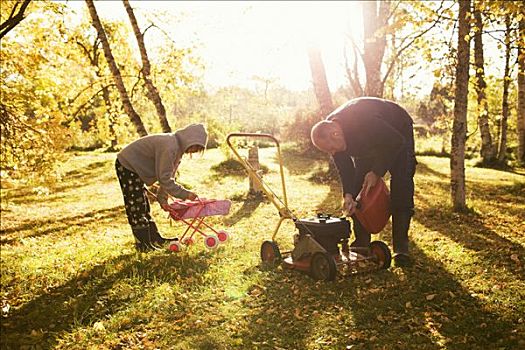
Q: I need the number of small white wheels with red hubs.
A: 4